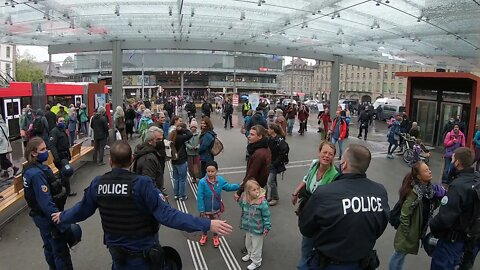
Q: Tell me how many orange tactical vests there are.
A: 0